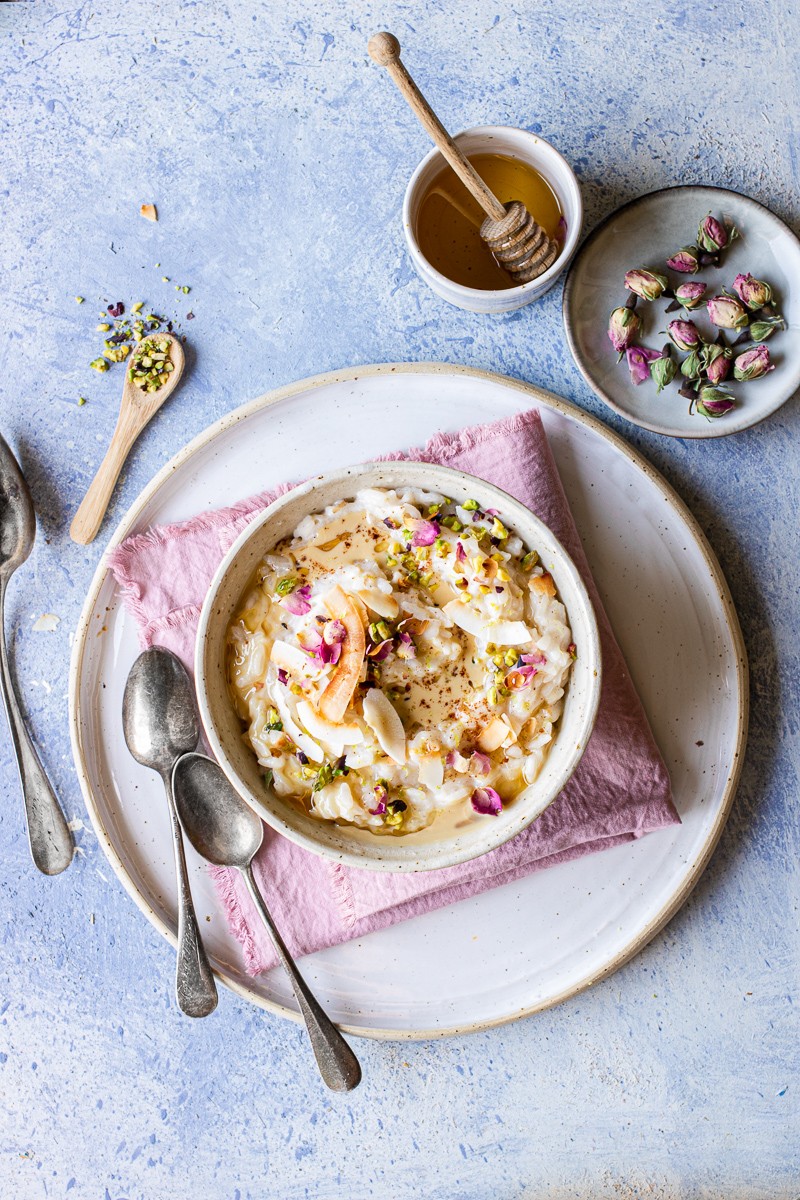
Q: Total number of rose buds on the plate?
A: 14